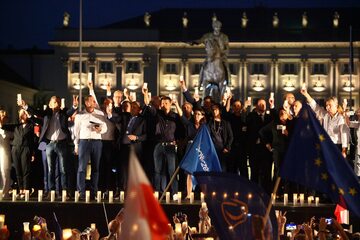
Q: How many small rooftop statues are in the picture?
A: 8